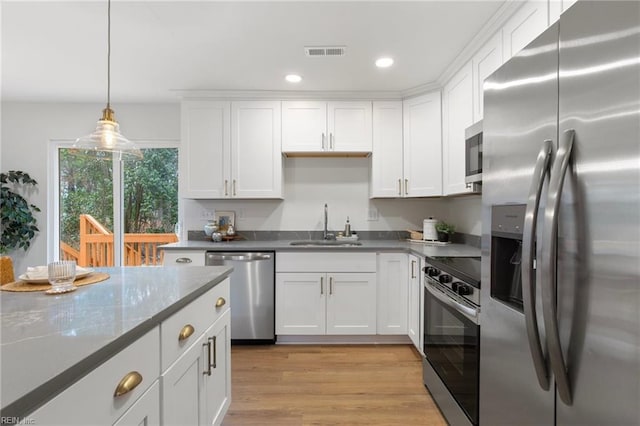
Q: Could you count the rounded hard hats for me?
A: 0